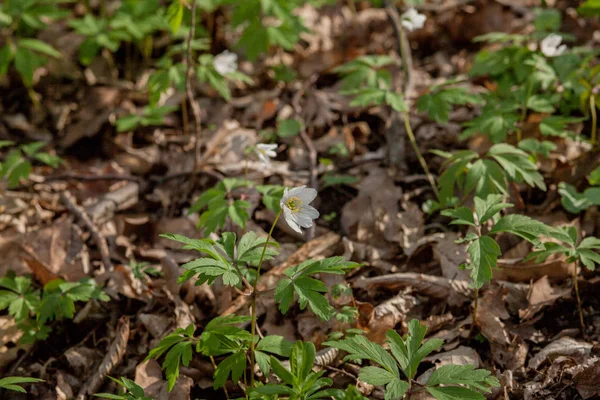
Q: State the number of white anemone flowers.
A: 5